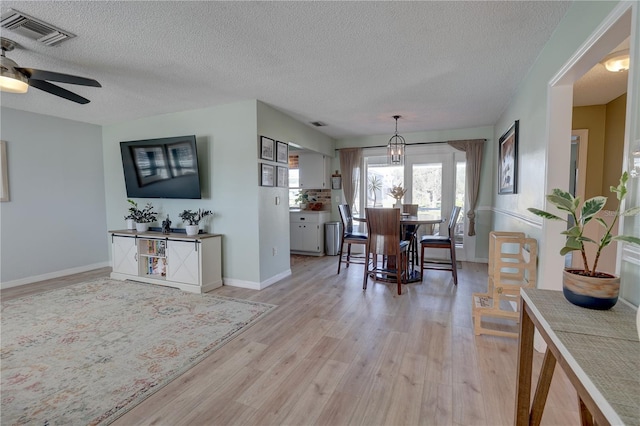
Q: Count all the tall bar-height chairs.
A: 4